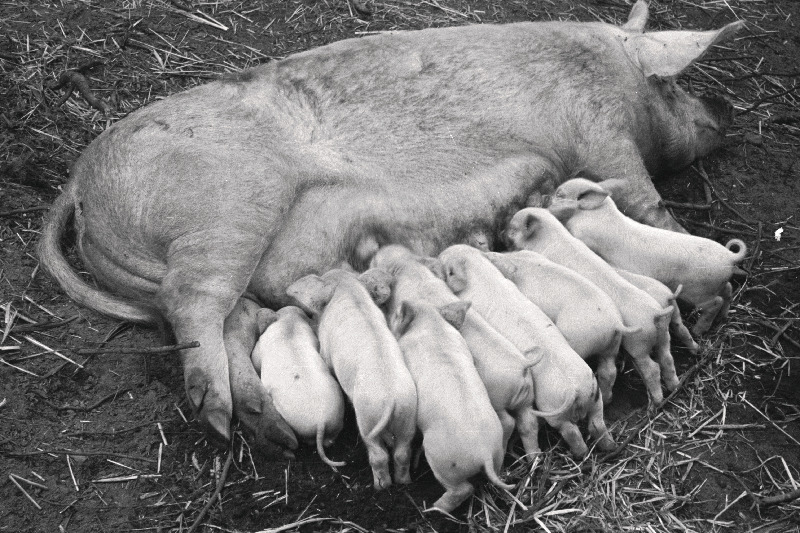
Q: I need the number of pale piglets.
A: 9